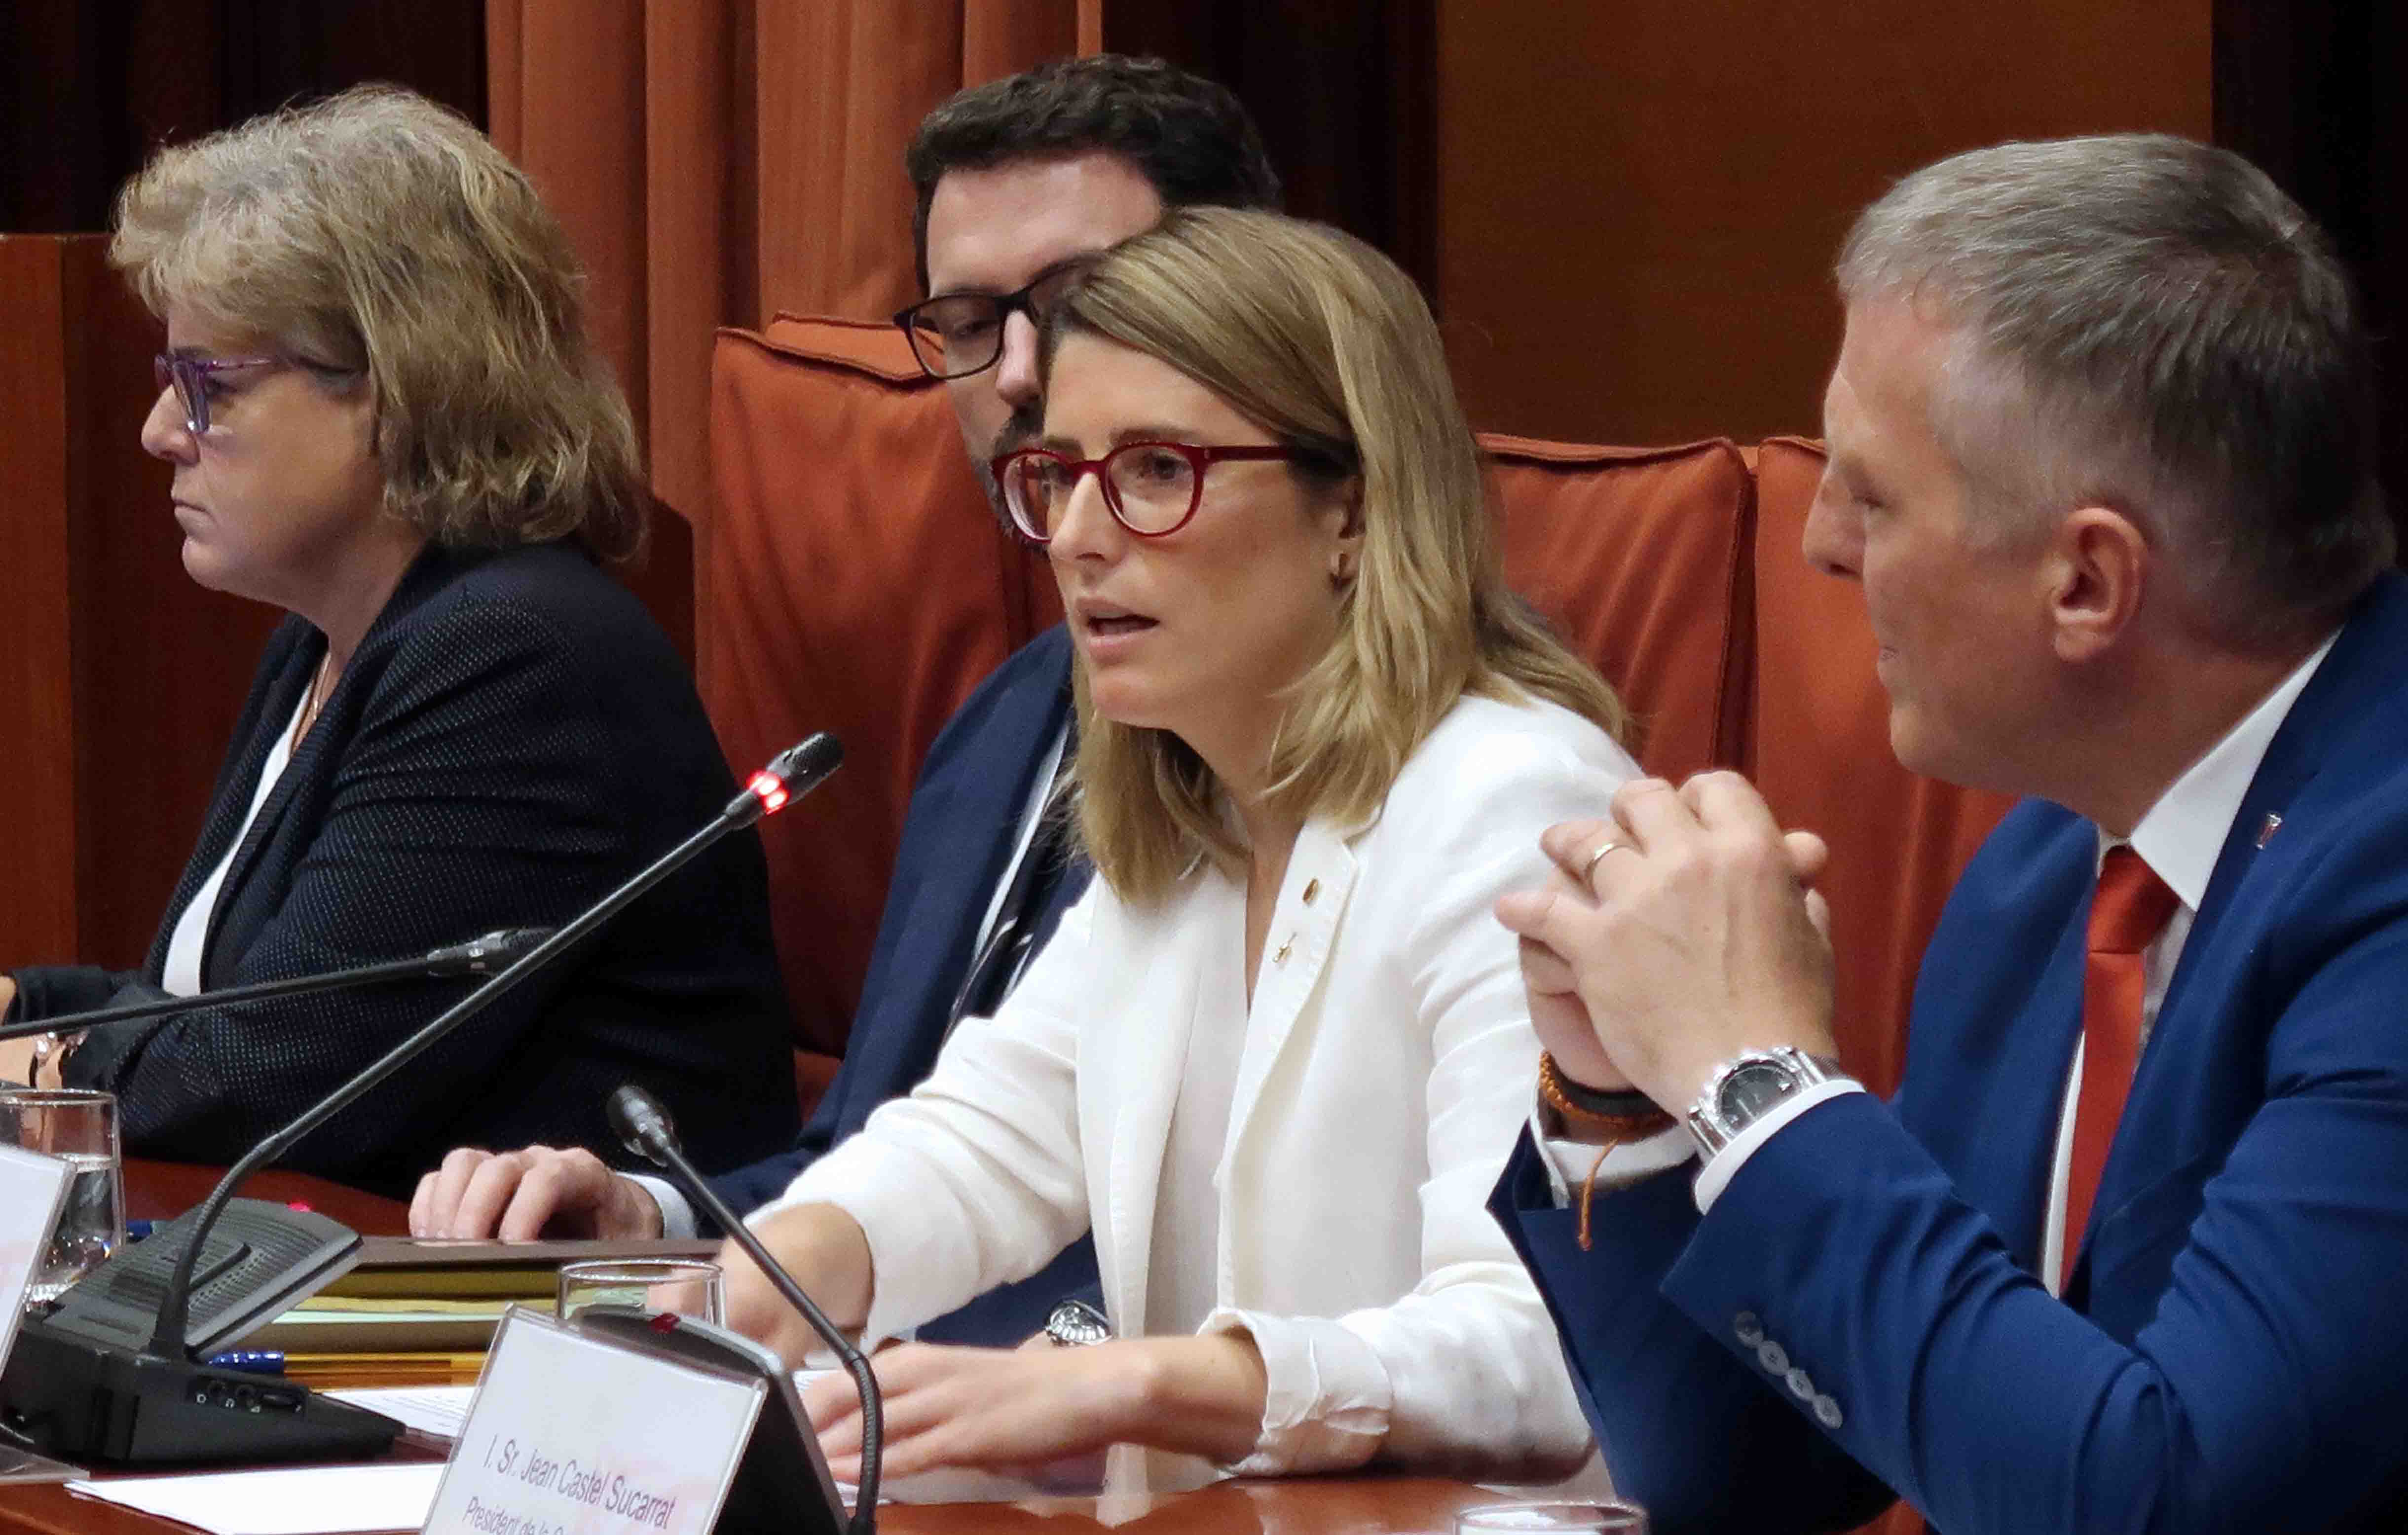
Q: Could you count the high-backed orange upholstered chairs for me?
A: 3